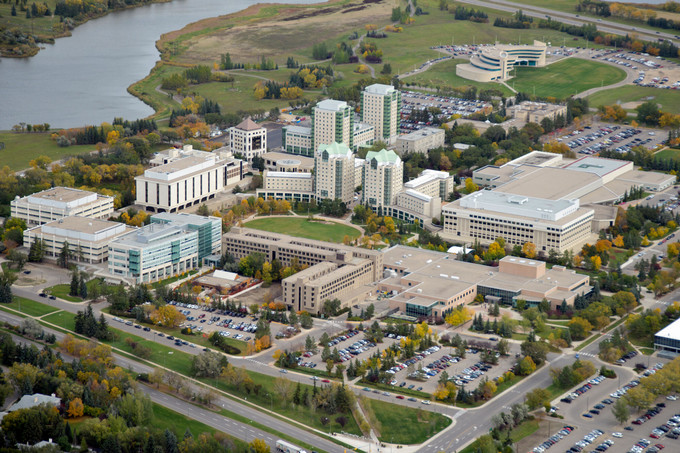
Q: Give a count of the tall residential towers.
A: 4